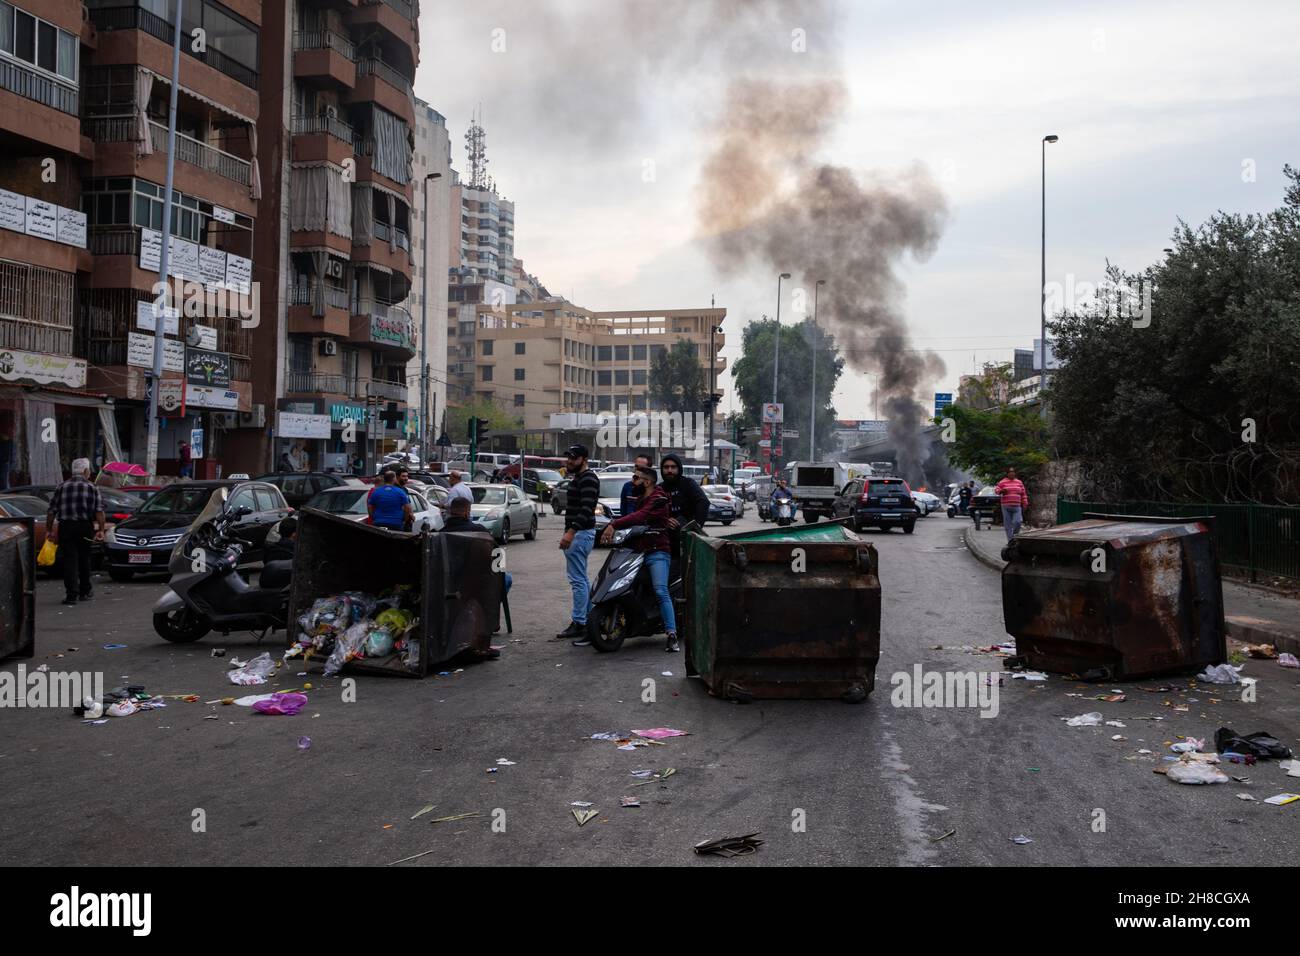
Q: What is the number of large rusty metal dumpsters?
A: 4